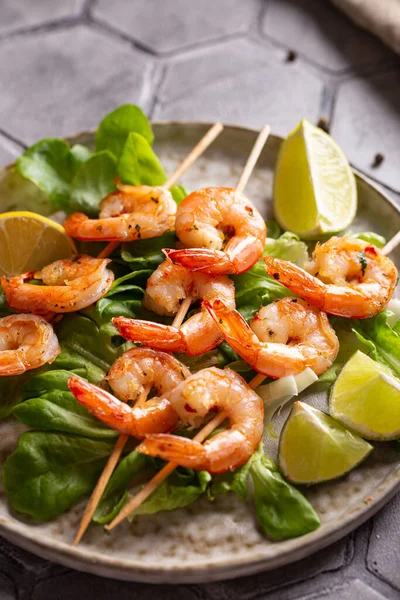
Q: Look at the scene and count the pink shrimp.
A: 9